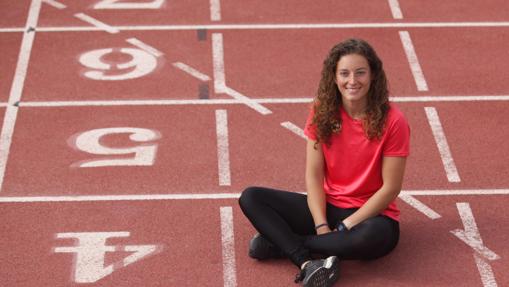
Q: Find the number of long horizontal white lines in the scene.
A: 3